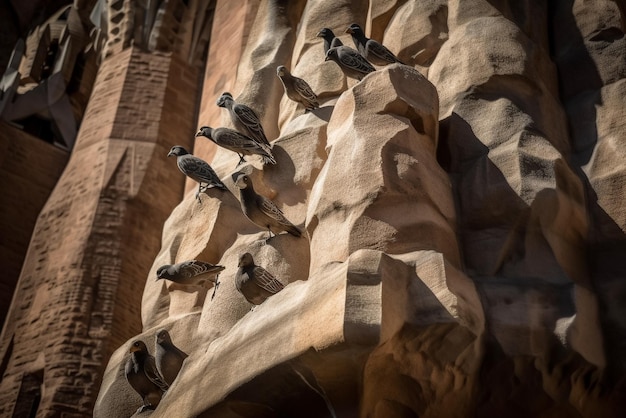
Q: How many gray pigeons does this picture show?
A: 12